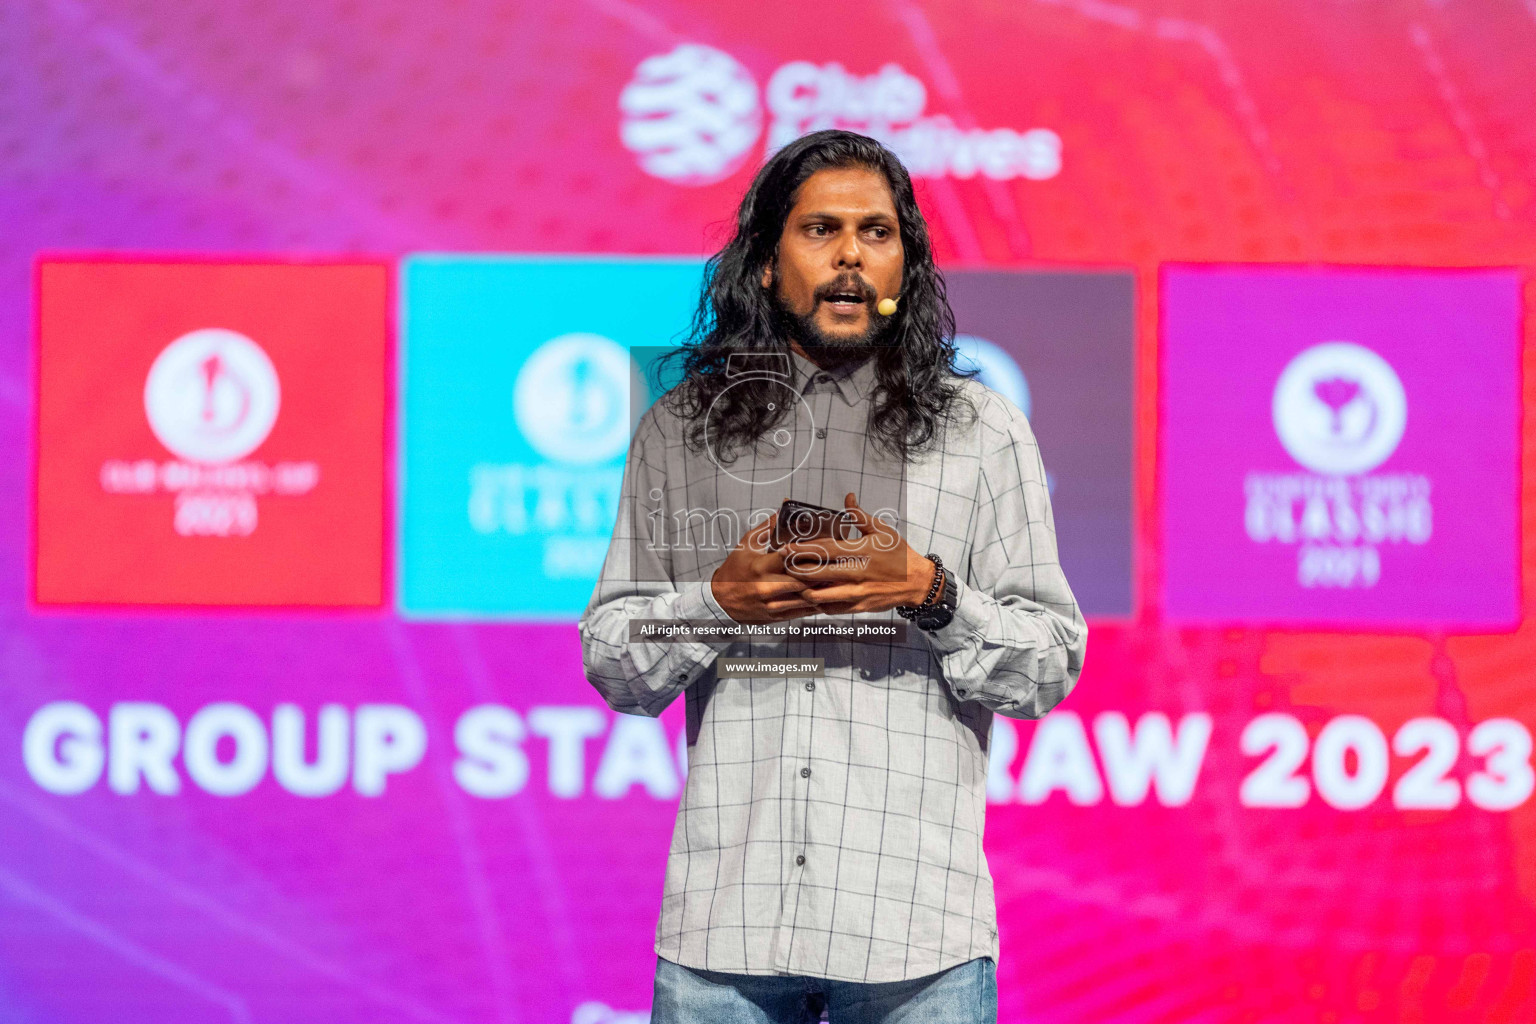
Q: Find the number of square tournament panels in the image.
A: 4